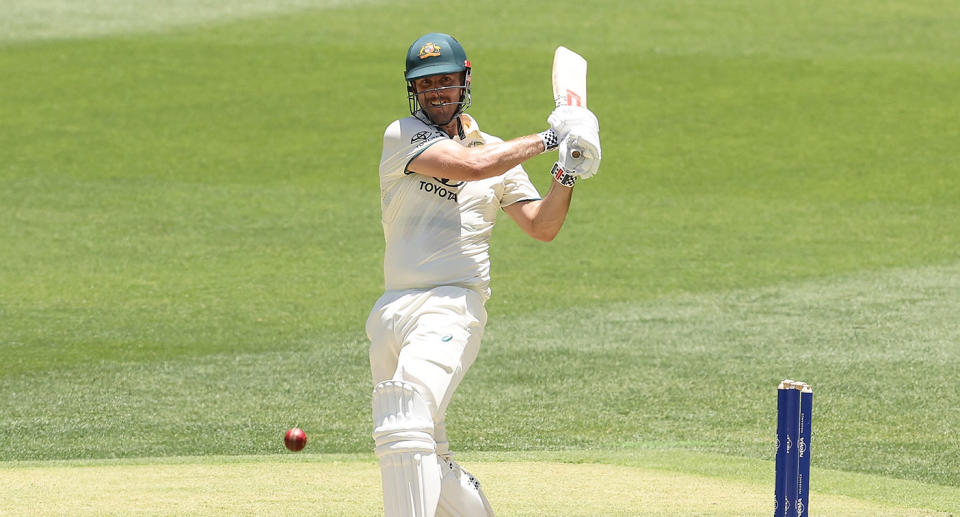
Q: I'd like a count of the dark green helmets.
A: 1